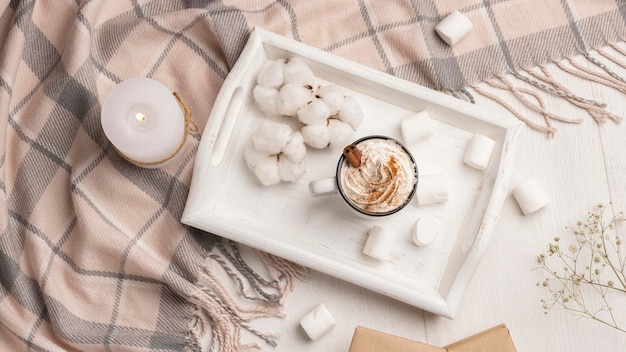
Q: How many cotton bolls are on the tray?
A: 3